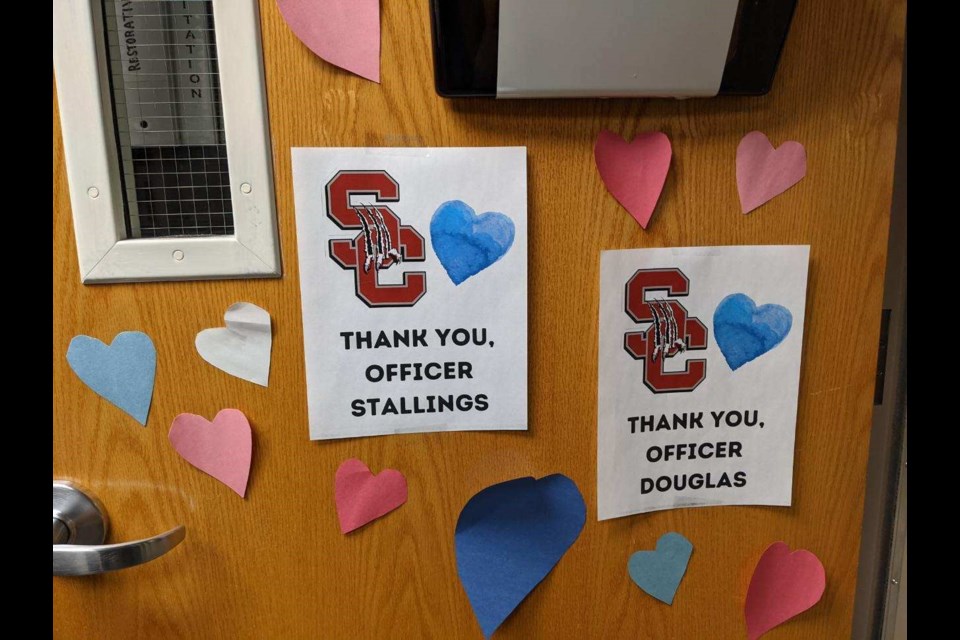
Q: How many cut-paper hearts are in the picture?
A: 10